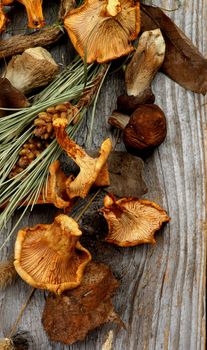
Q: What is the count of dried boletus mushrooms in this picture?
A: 3